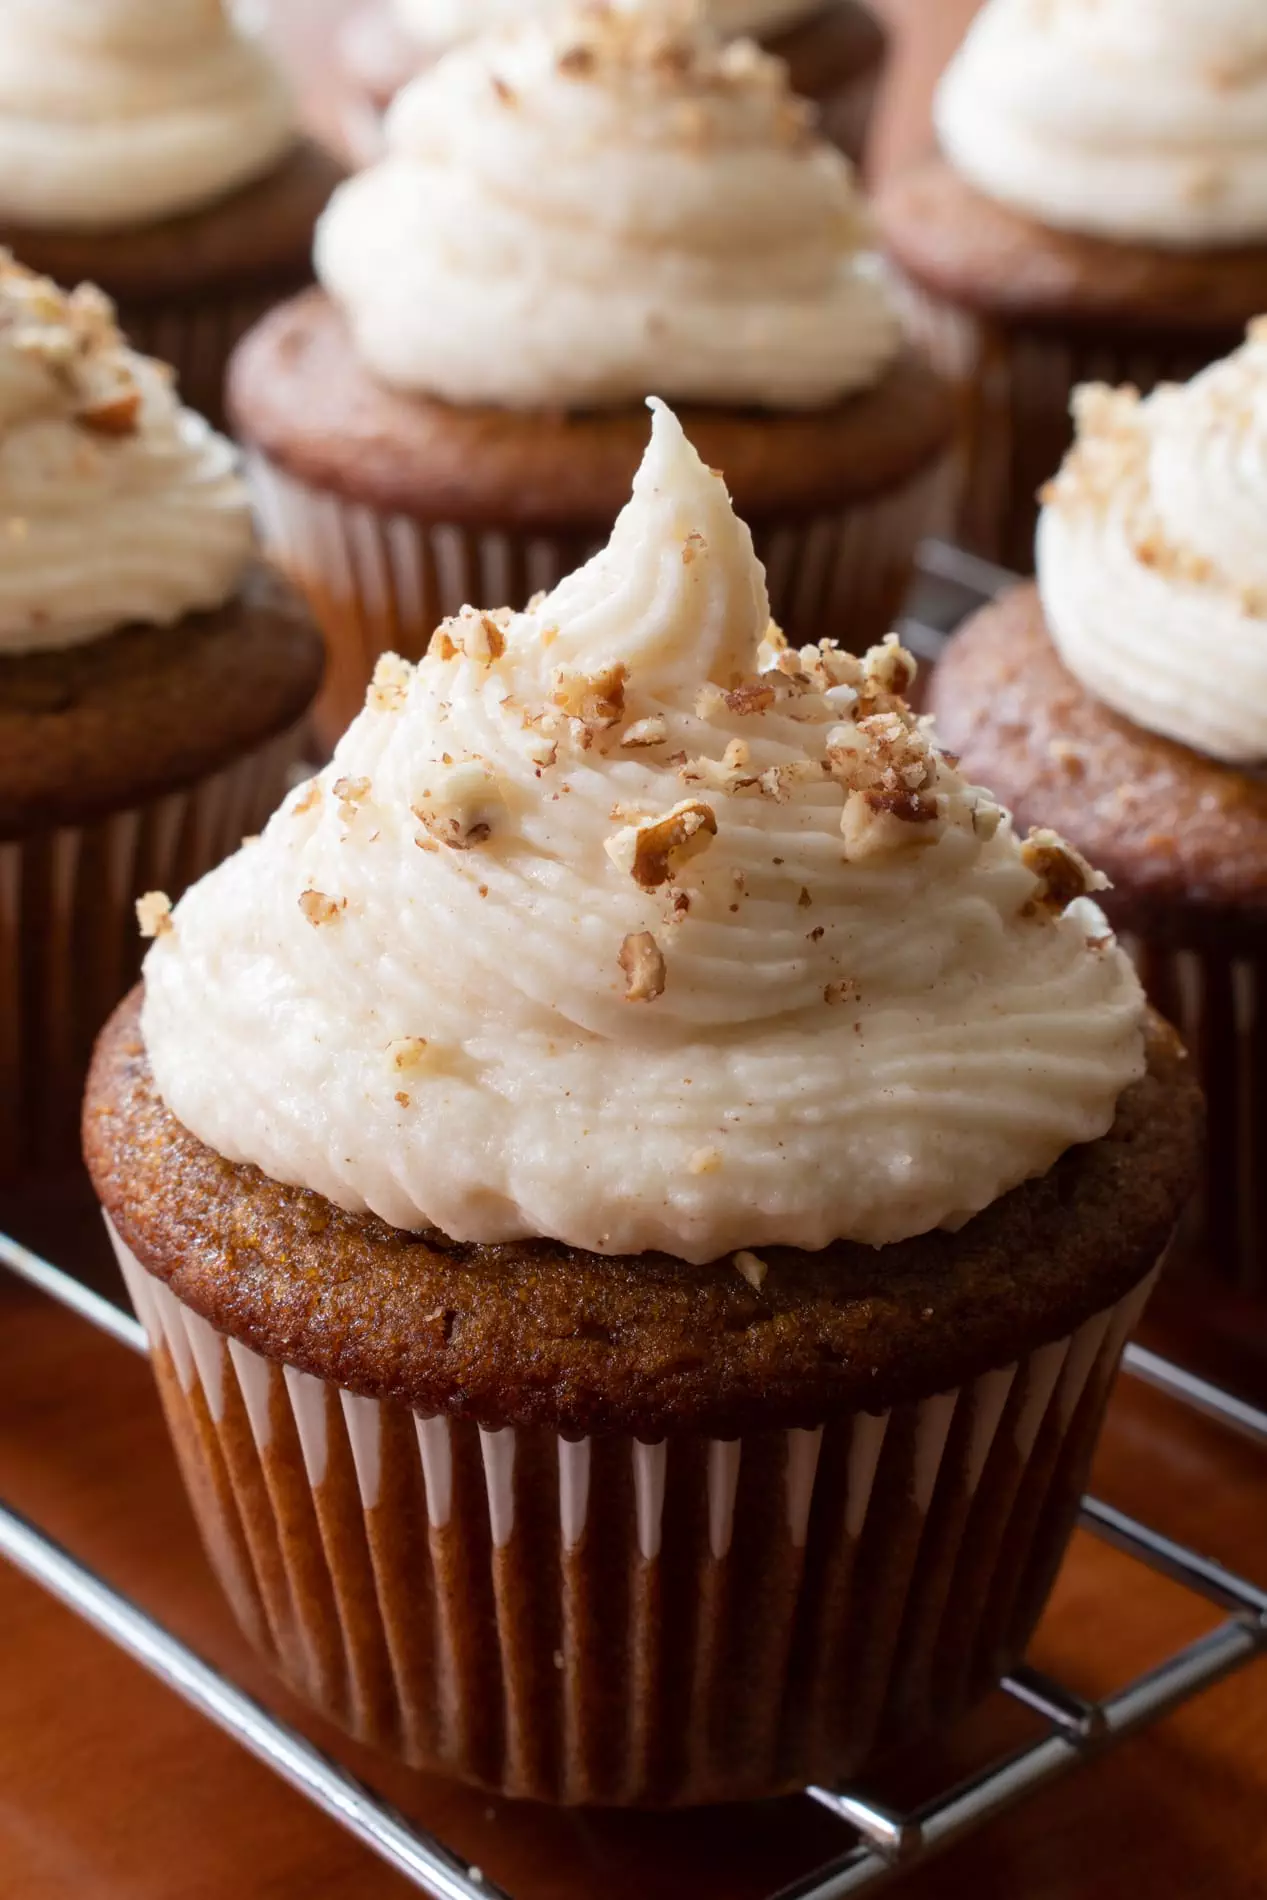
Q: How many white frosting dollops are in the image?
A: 7